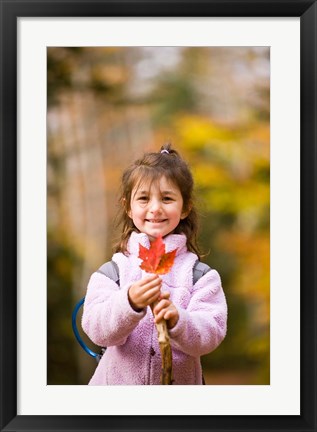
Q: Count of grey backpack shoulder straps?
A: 2